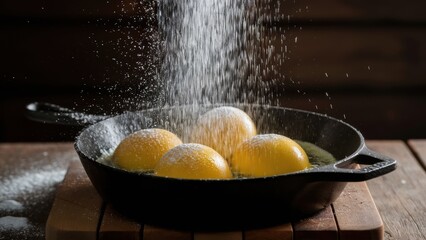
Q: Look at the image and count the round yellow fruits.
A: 4